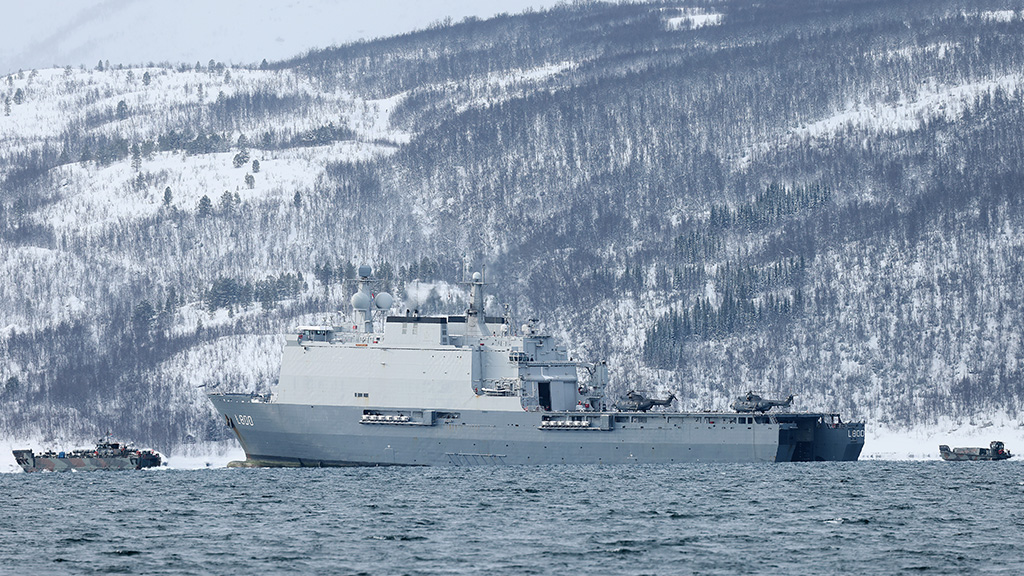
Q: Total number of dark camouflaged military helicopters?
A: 2